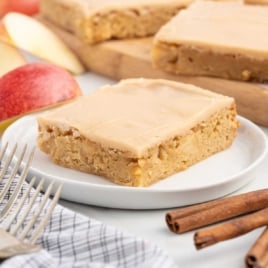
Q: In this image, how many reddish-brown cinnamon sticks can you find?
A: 3